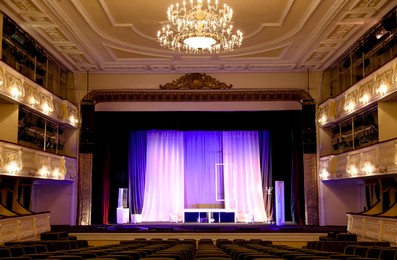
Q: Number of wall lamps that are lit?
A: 14